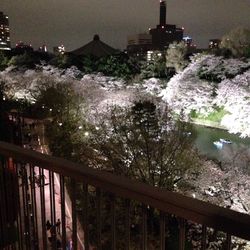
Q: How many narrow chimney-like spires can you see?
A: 1